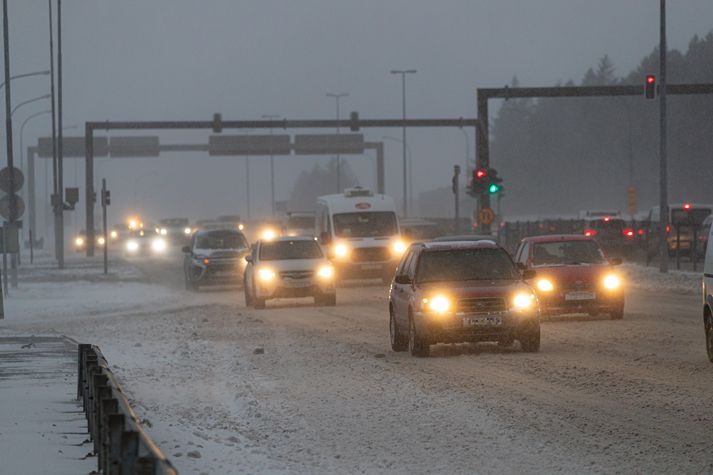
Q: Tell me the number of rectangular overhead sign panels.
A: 4